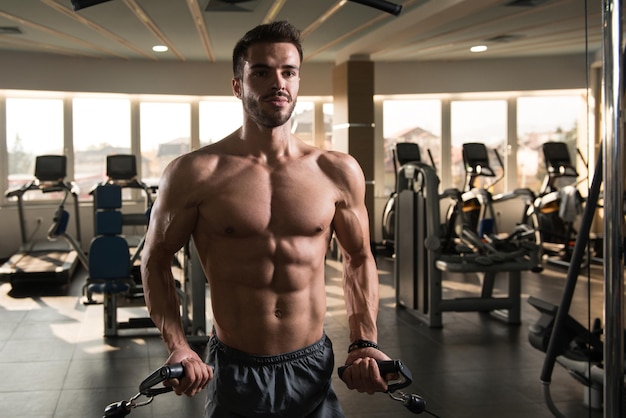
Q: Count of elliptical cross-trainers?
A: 3